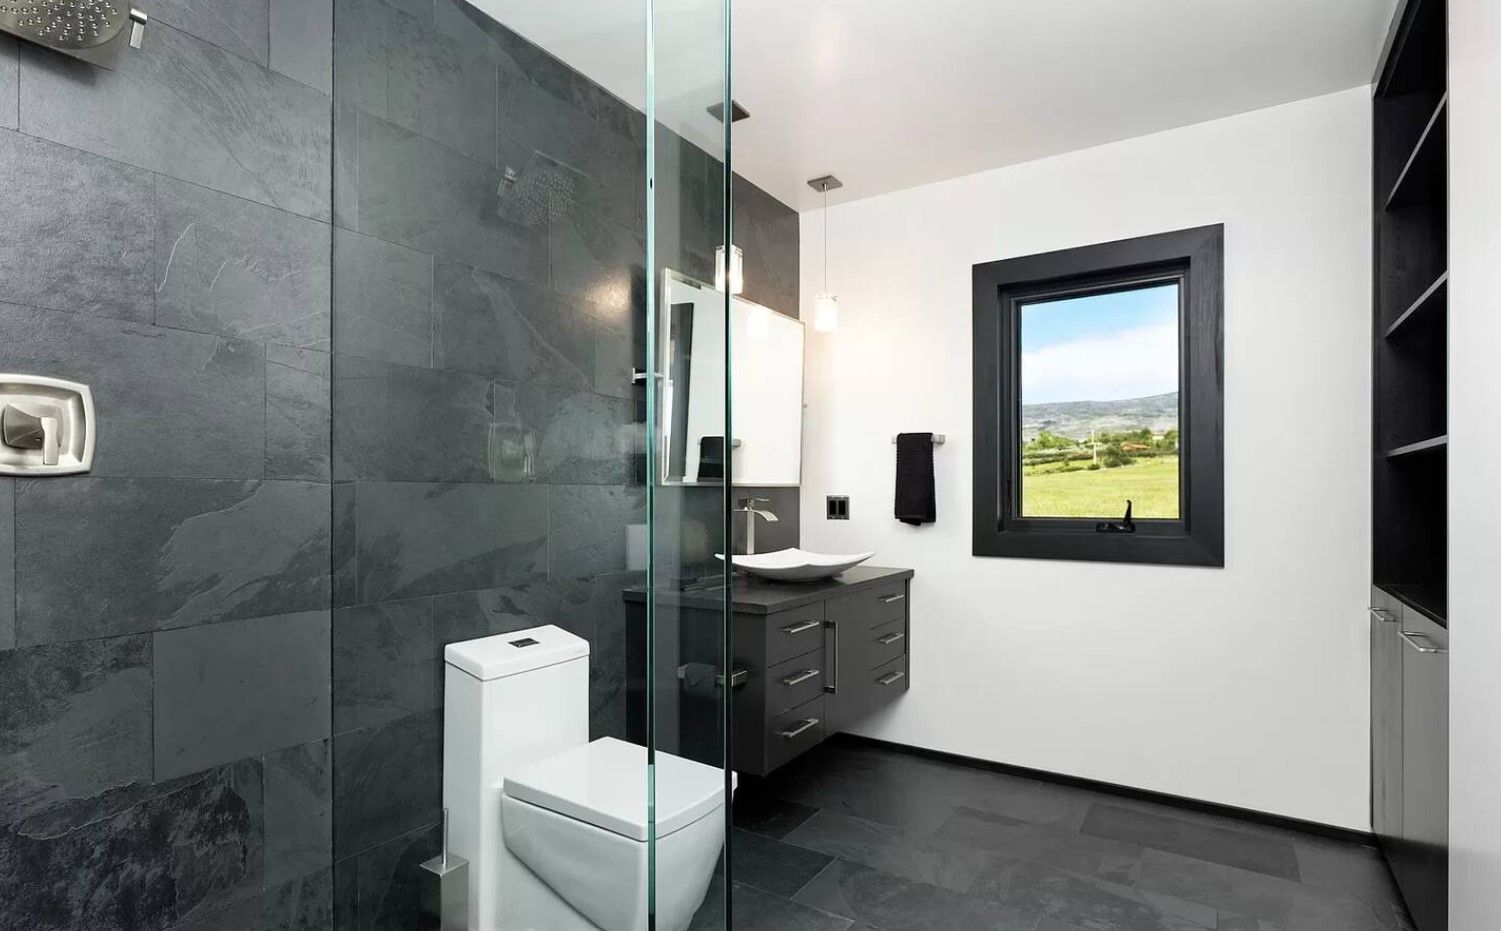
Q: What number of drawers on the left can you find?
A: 3